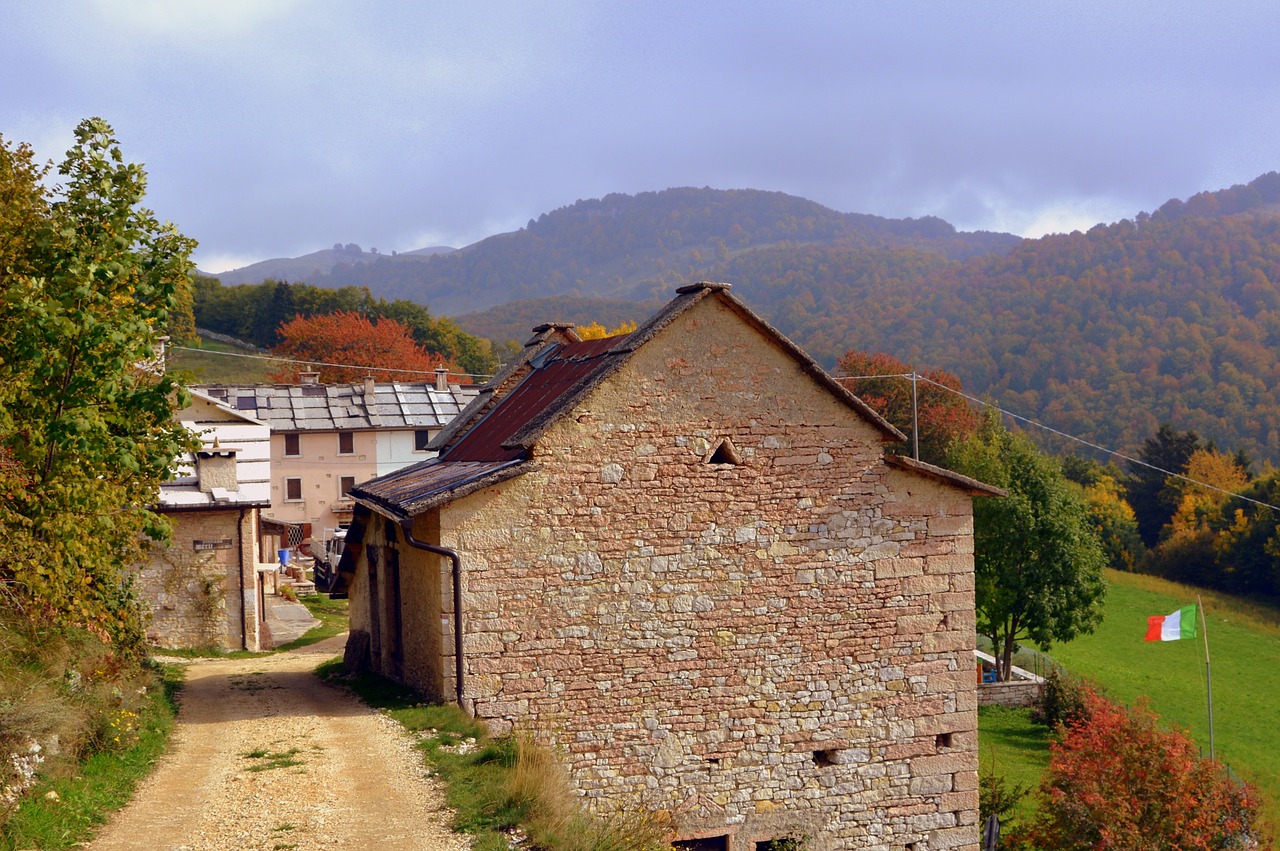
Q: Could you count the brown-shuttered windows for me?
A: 4